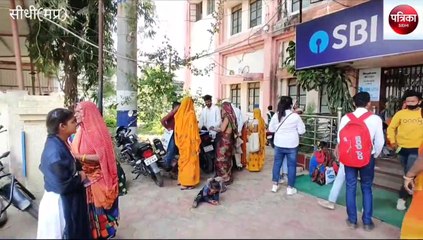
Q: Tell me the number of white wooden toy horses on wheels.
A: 0